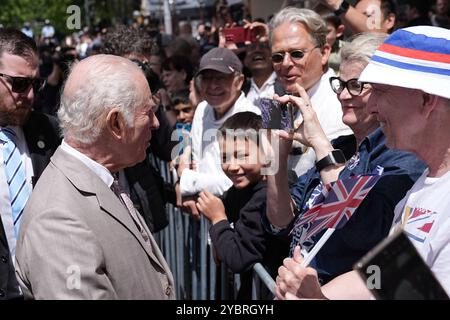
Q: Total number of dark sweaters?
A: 1